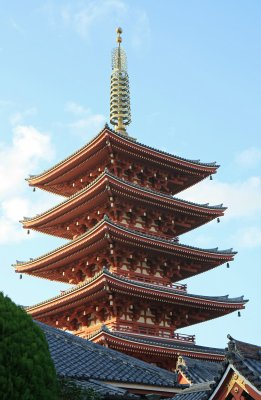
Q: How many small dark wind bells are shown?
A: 7